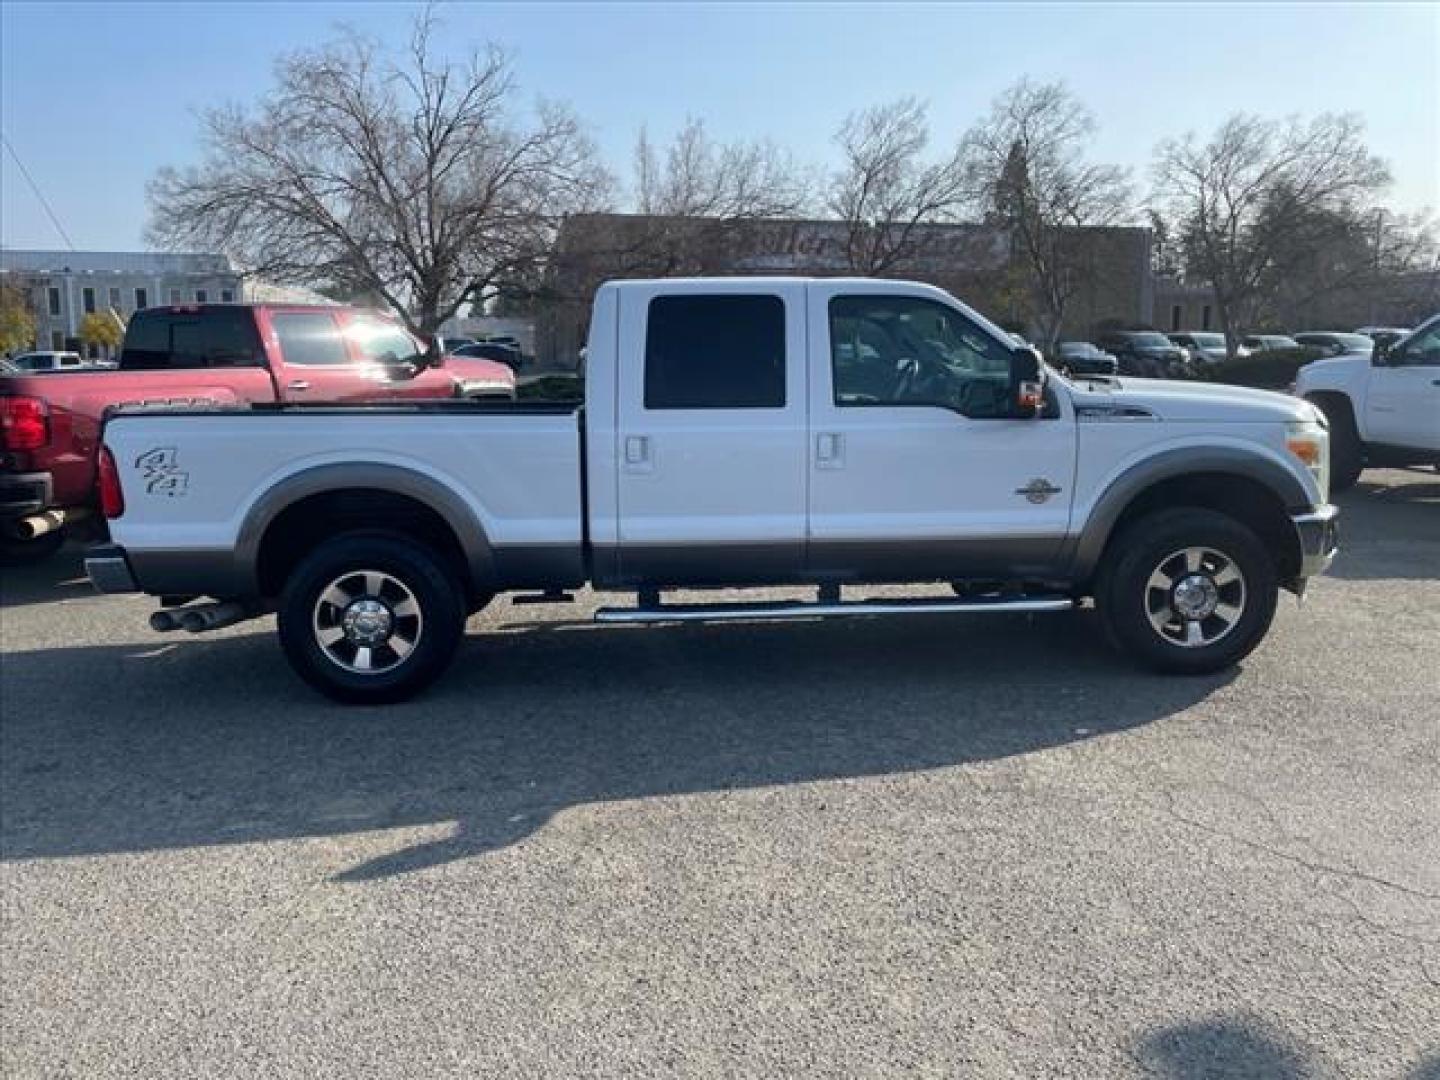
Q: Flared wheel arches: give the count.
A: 2